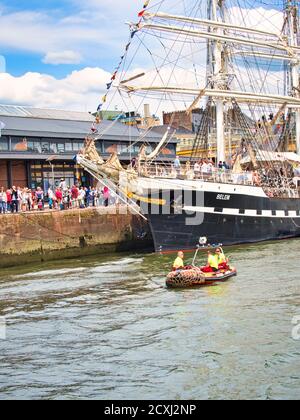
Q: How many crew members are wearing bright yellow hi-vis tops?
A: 3